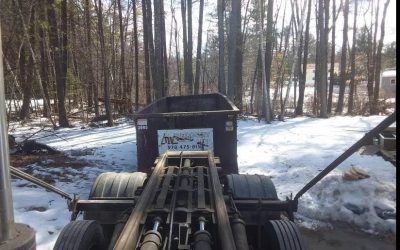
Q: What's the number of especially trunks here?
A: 1